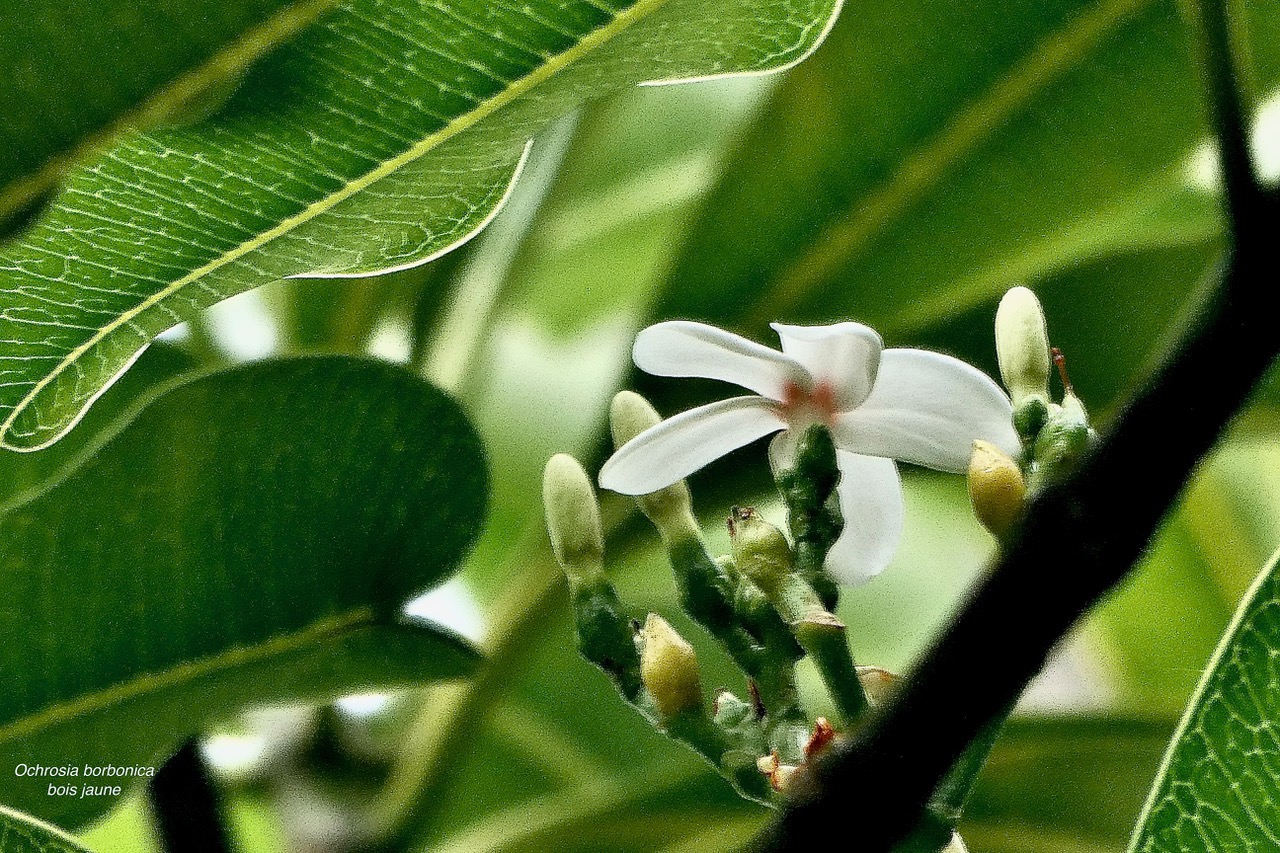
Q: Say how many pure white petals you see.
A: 5